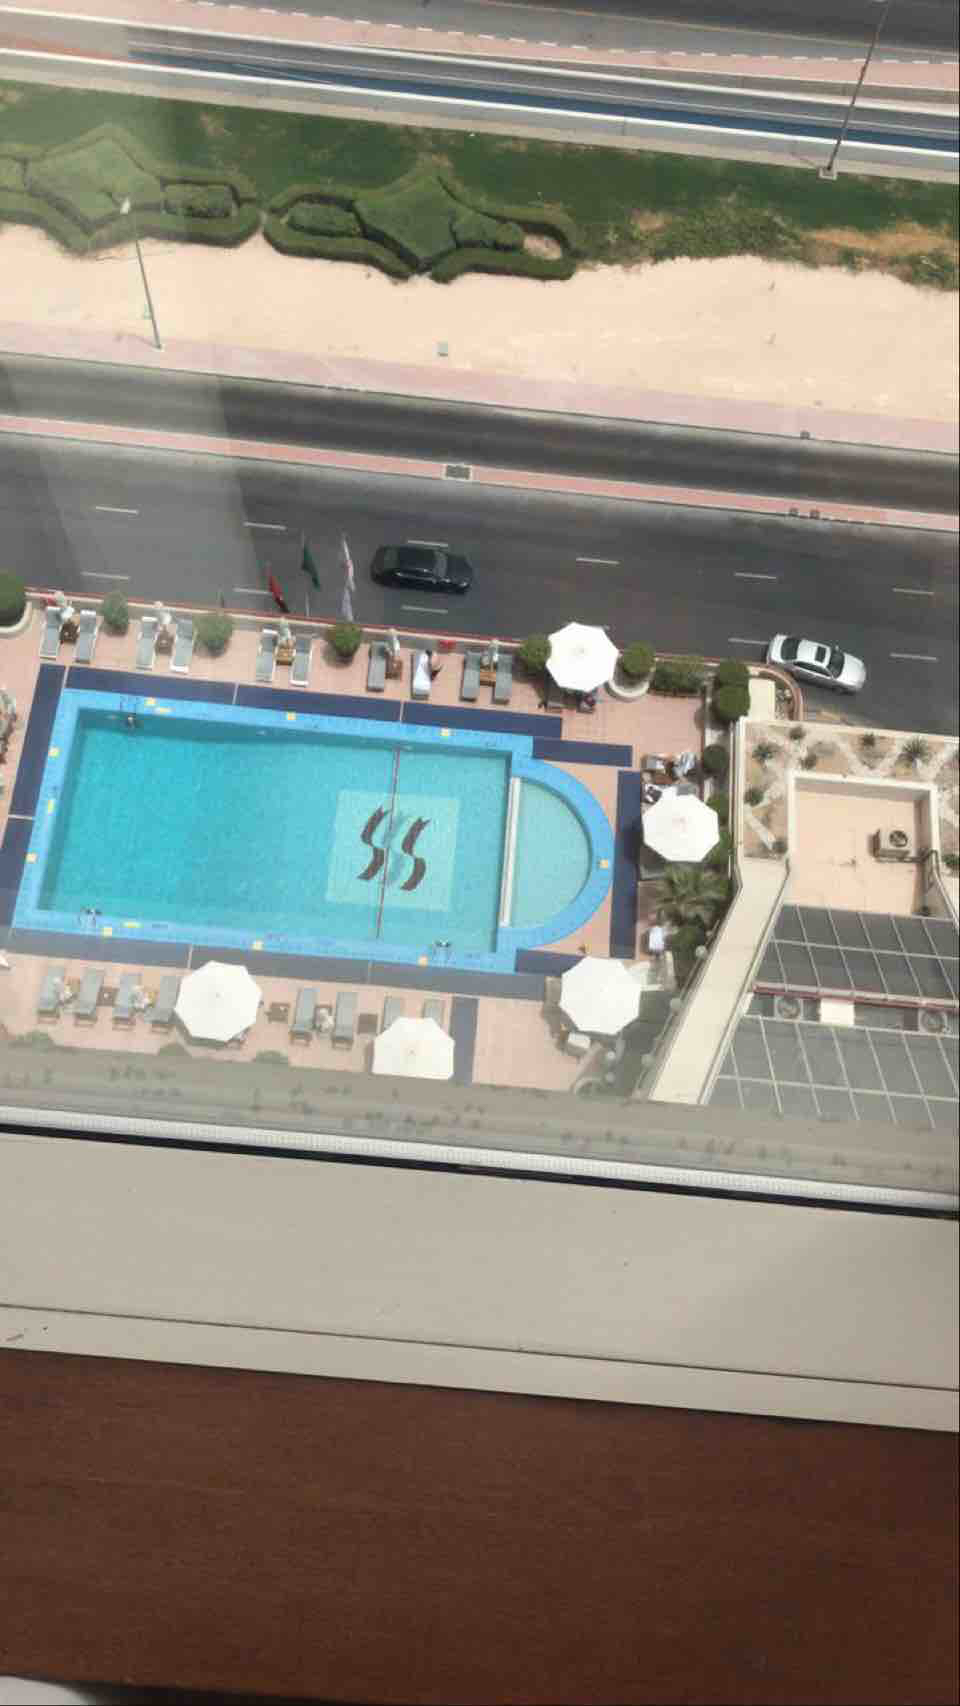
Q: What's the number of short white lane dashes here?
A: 11